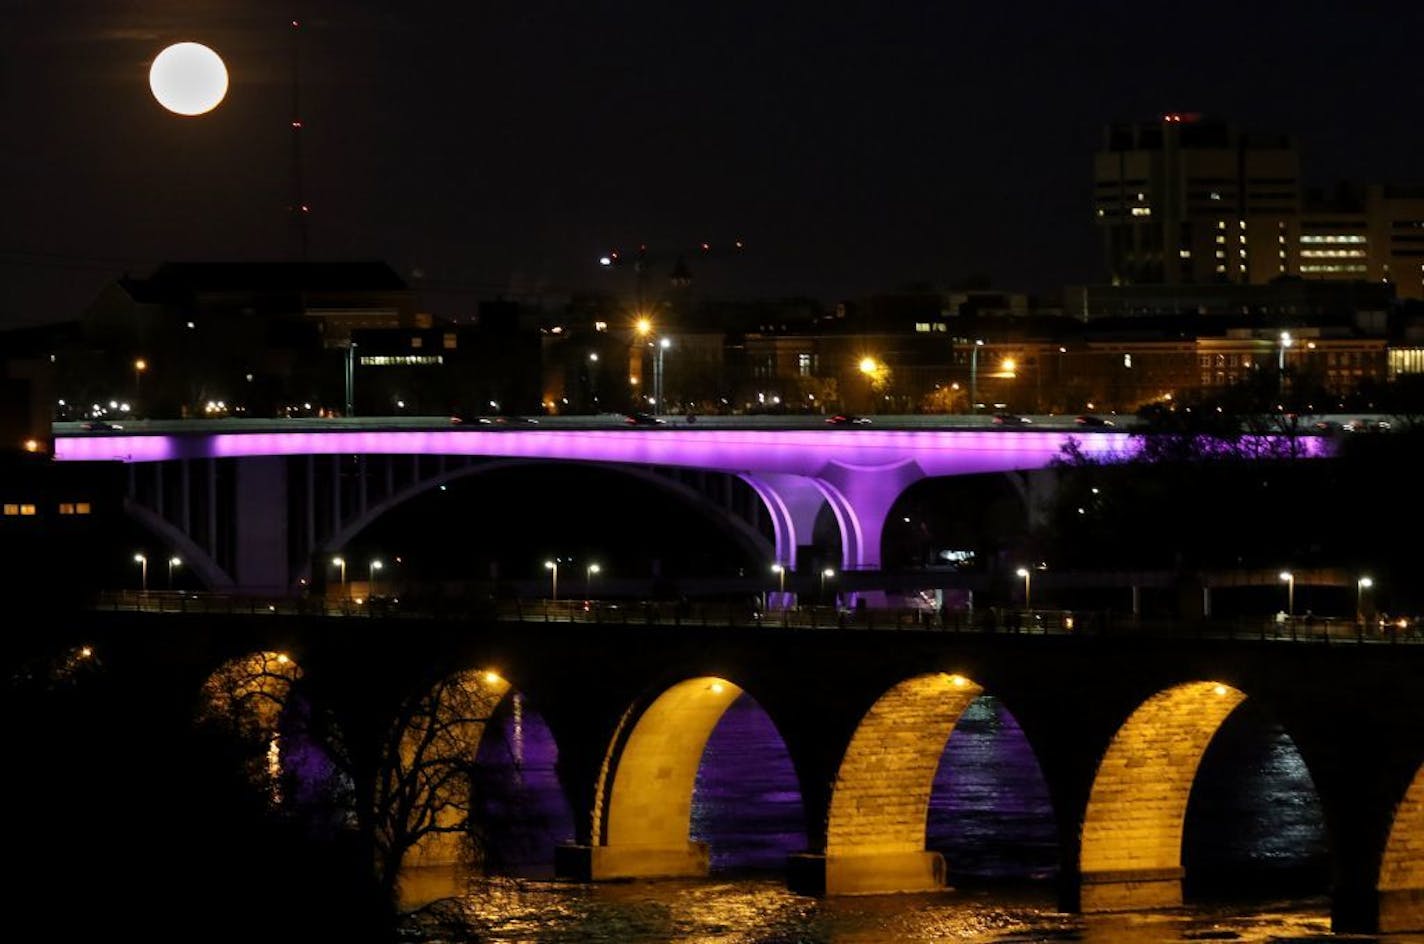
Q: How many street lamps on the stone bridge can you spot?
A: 11